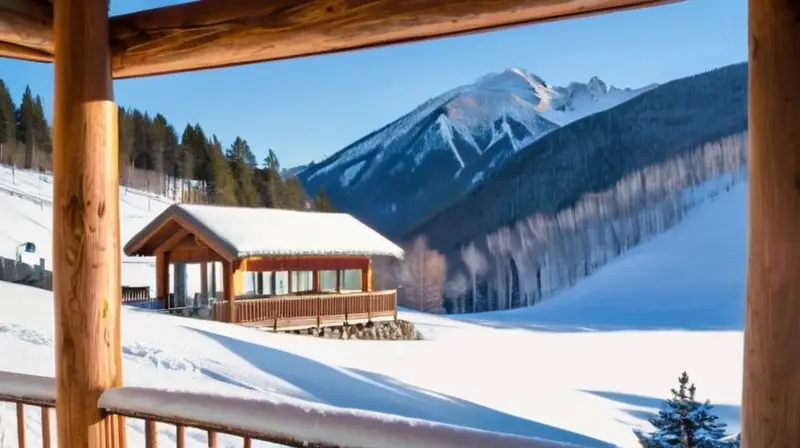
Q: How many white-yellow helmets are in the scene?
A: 0